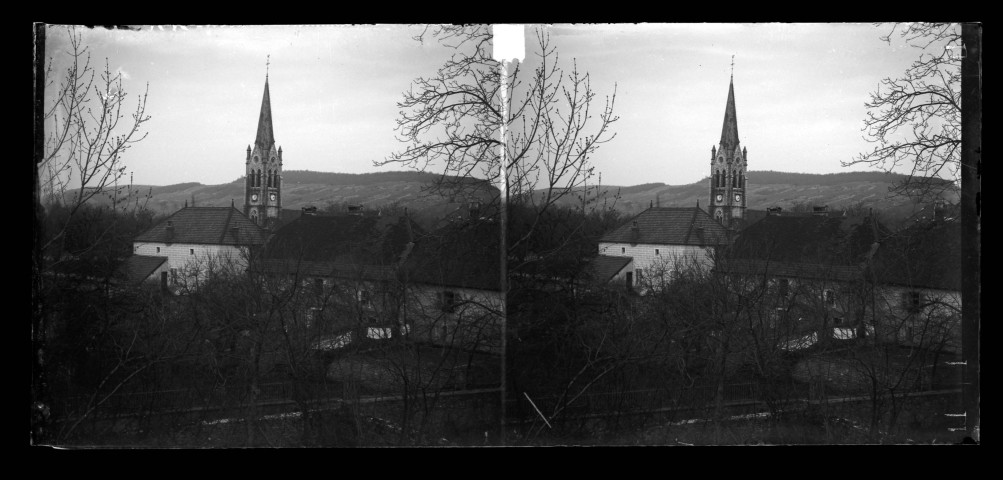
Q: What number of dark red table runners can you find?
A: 0